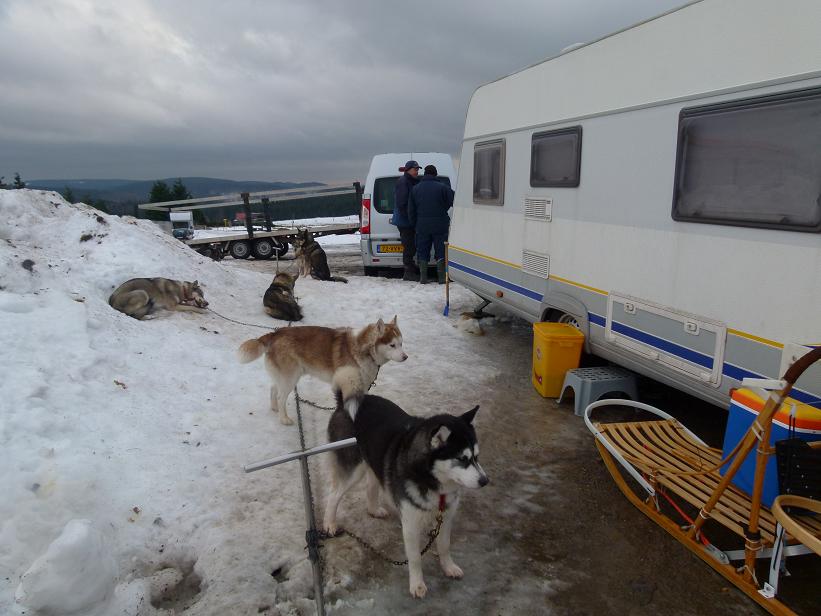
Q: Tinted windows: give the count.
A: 4